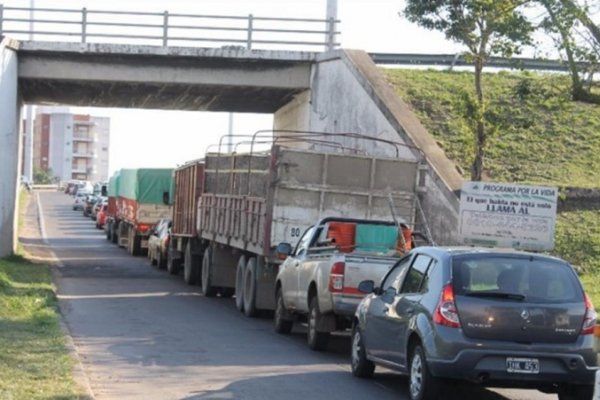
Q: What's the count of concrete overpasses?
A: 1